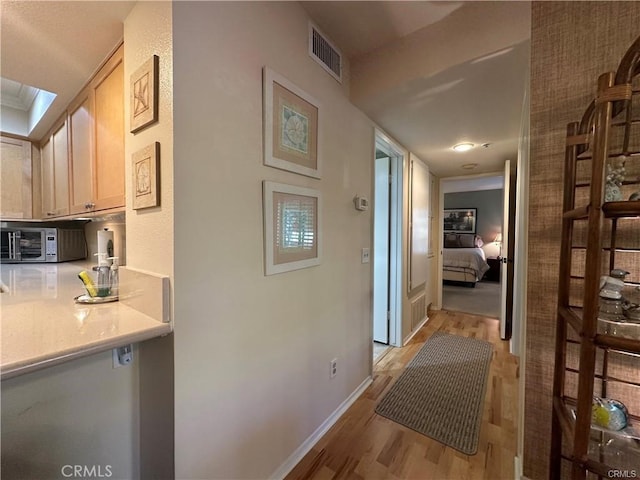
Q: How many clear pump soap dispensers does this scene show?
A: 2